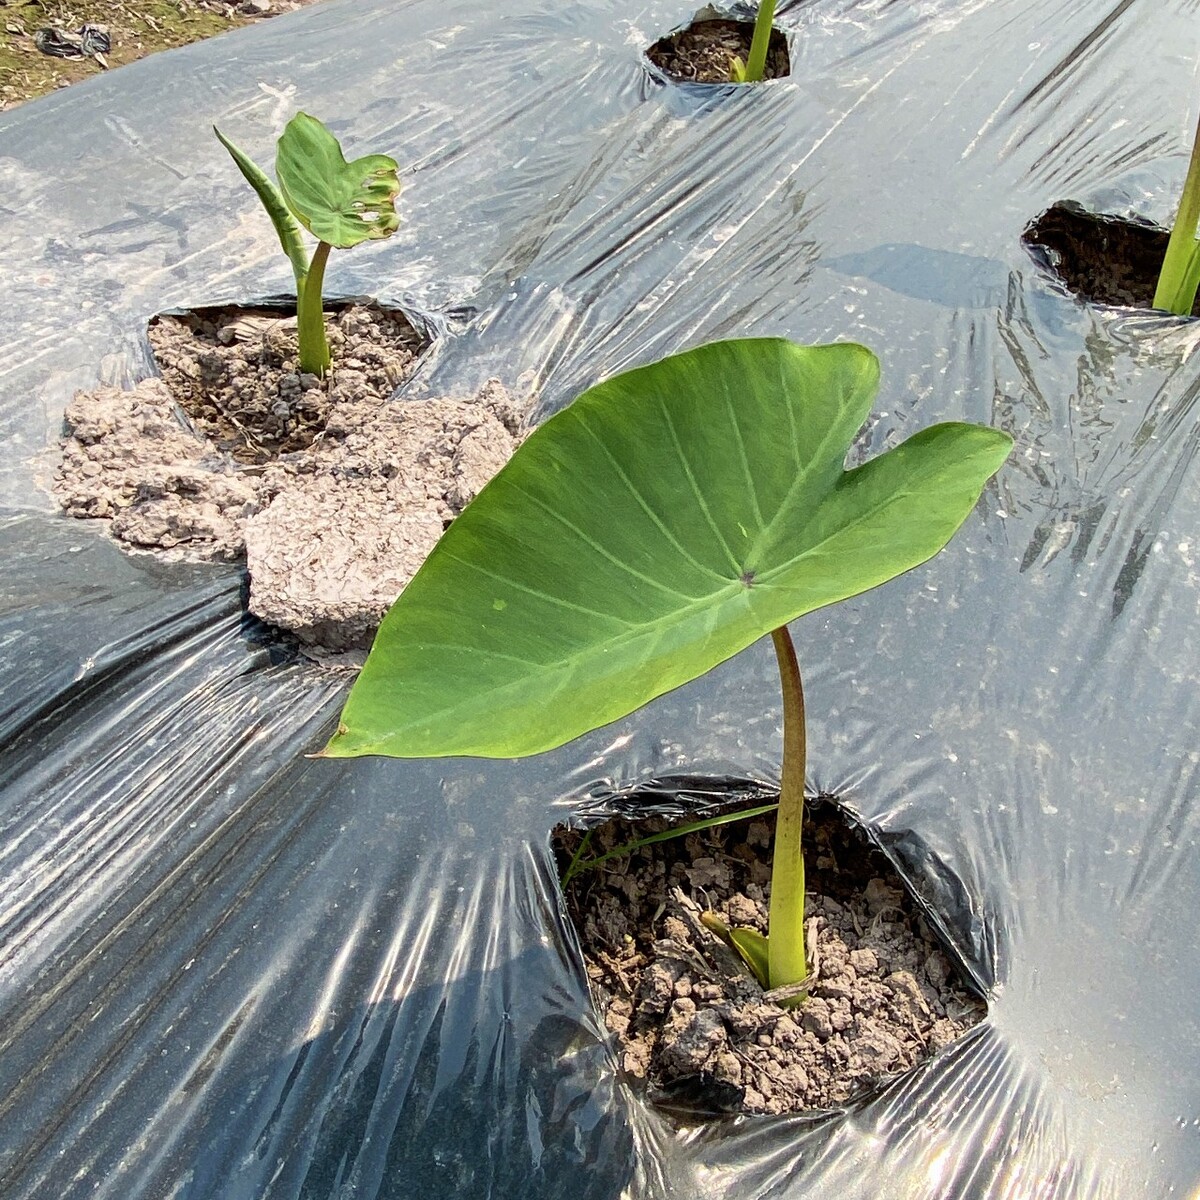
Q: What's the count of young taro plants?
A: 4